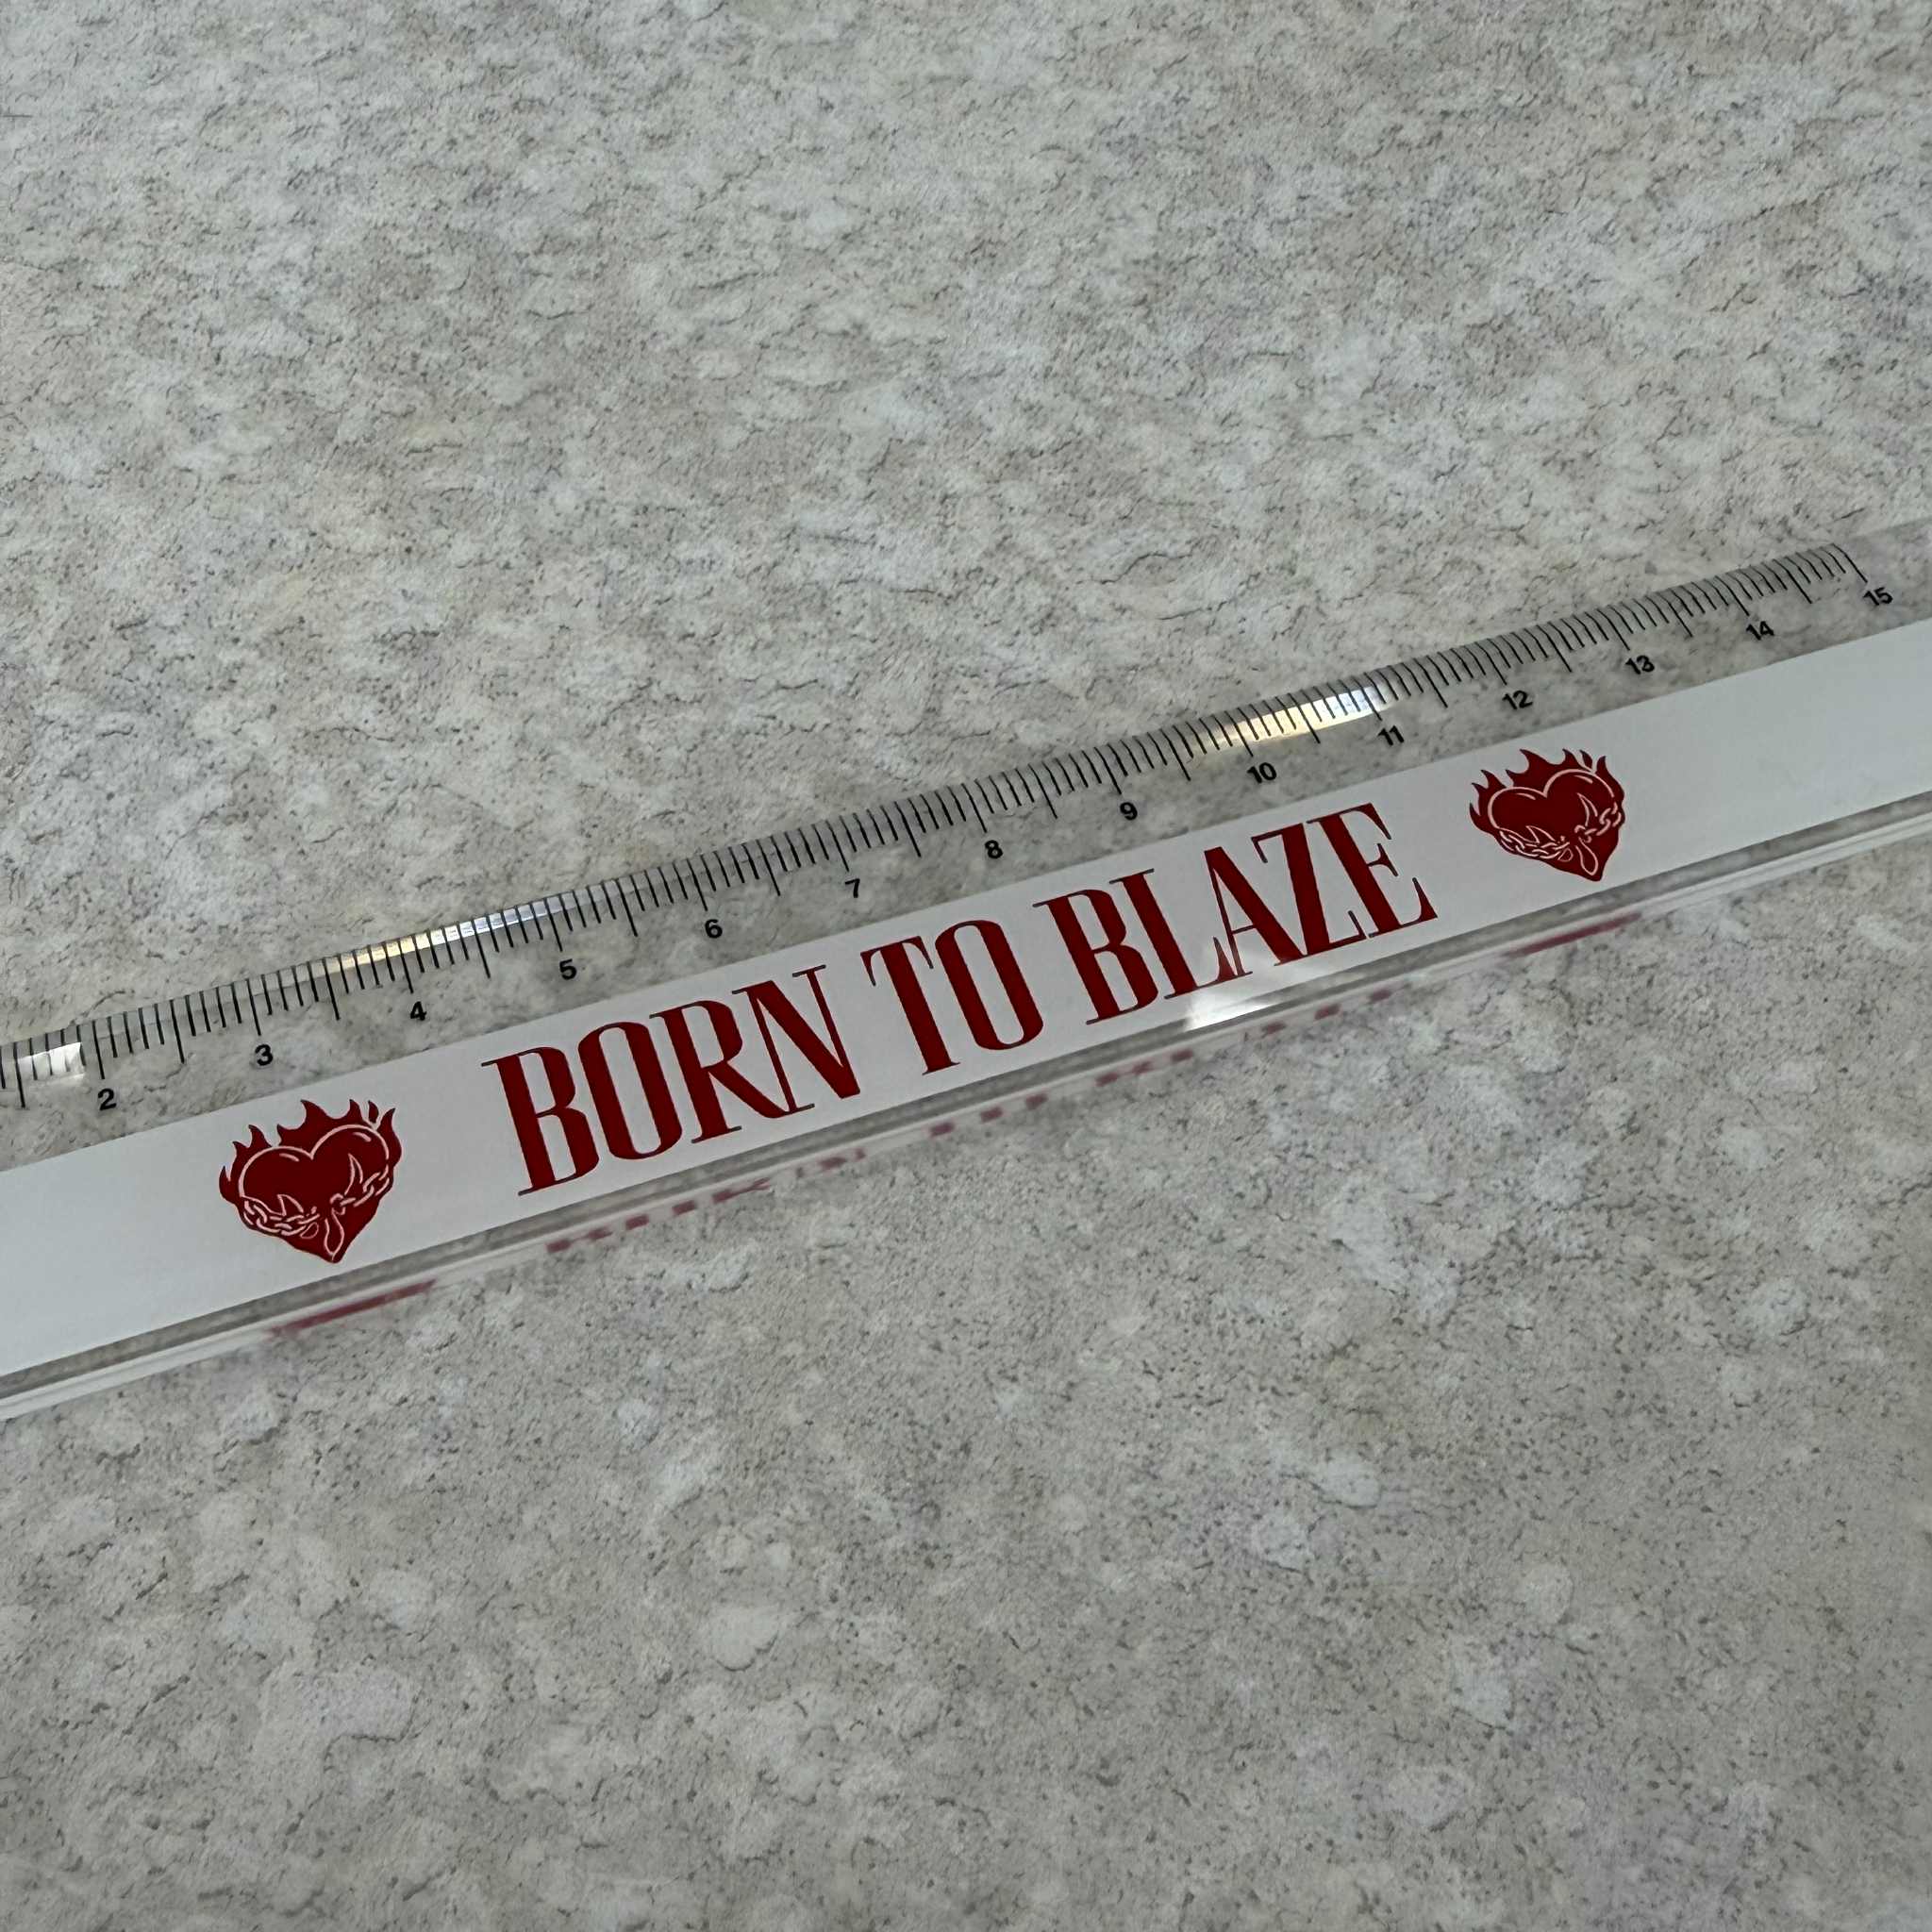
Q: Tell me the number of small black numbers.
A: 14